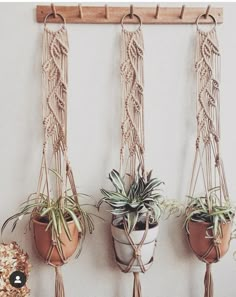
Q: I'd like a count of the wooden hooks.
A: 7